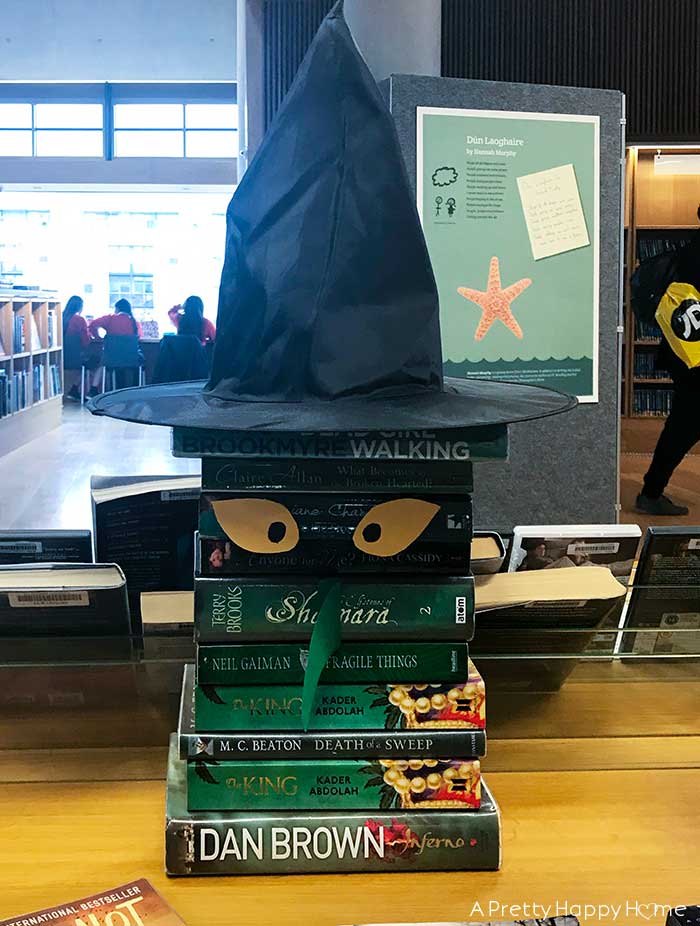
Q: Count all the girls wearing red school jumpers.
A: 3